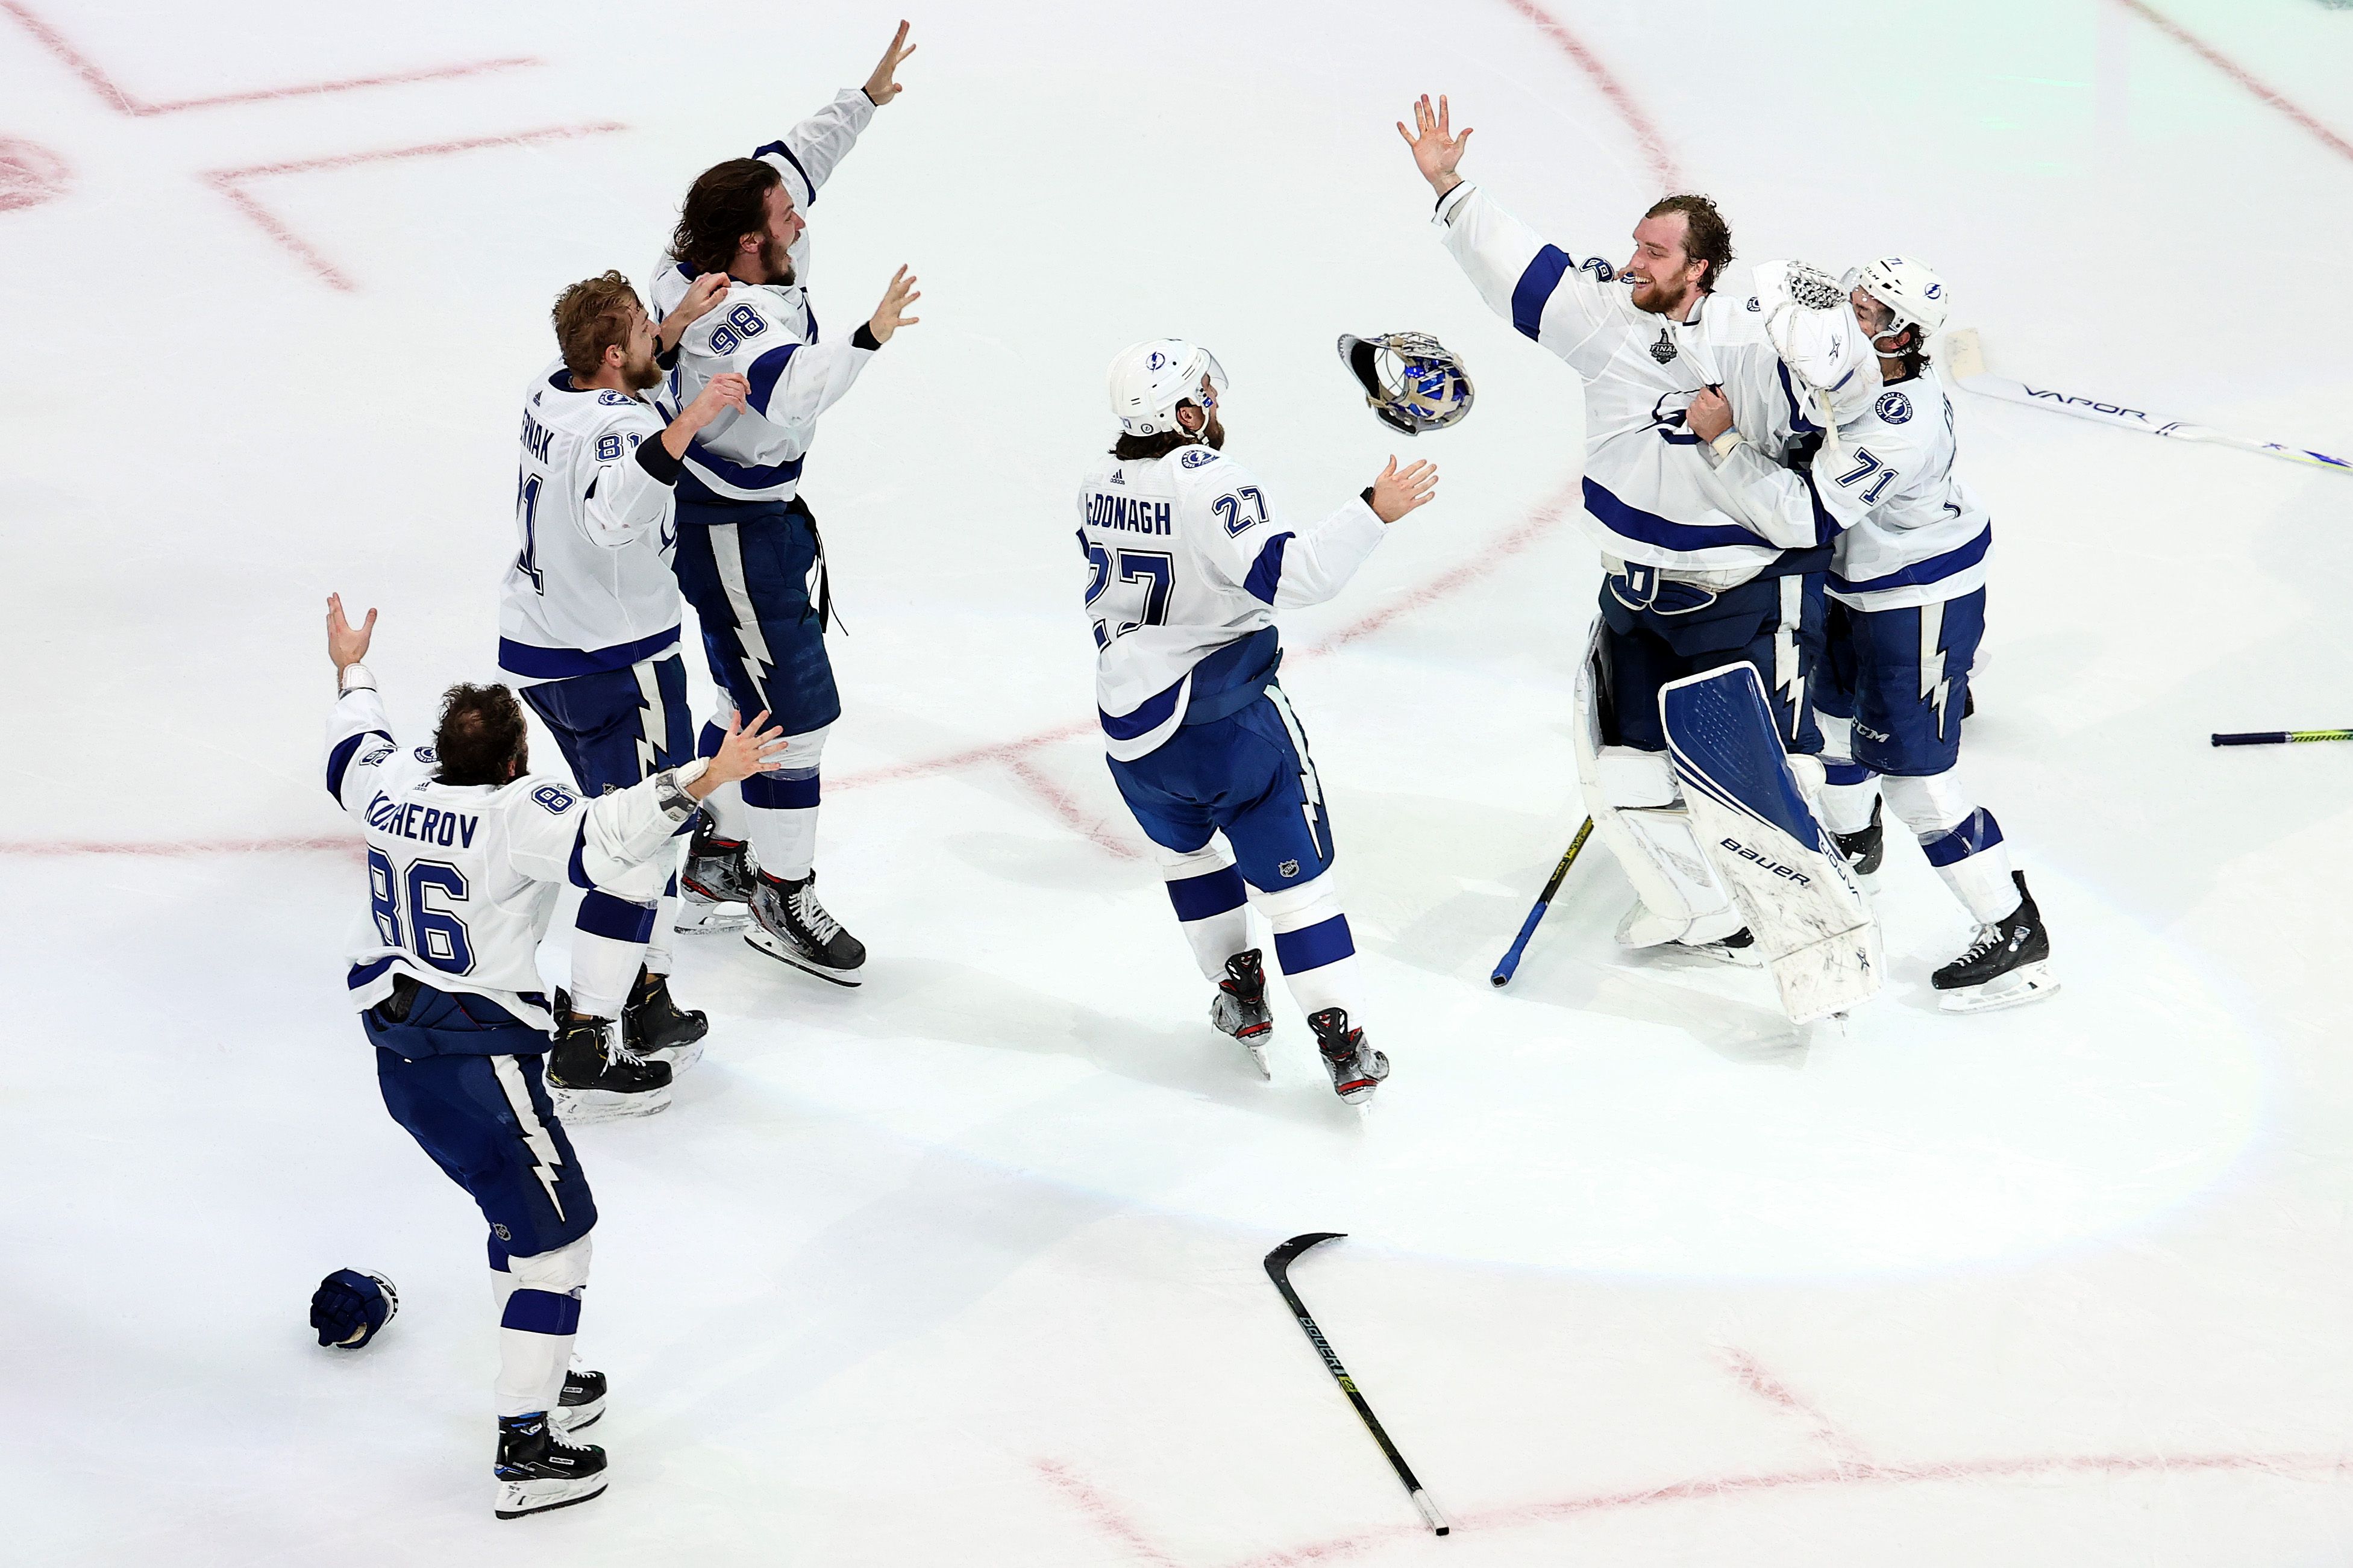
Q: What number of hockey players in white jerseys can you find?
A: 6